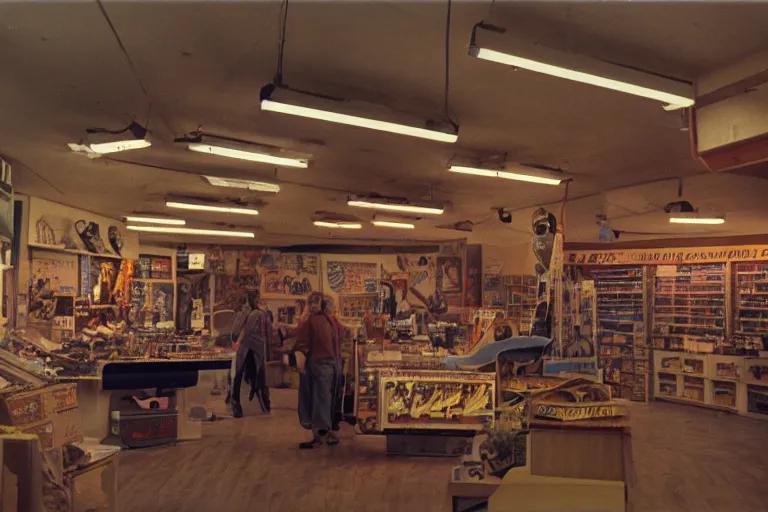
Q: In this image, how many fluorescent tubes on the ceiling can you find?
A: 13